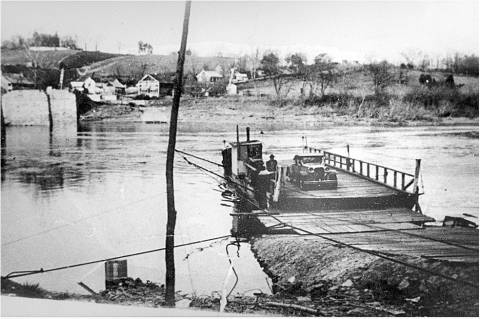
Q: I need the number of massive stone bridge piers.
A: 2